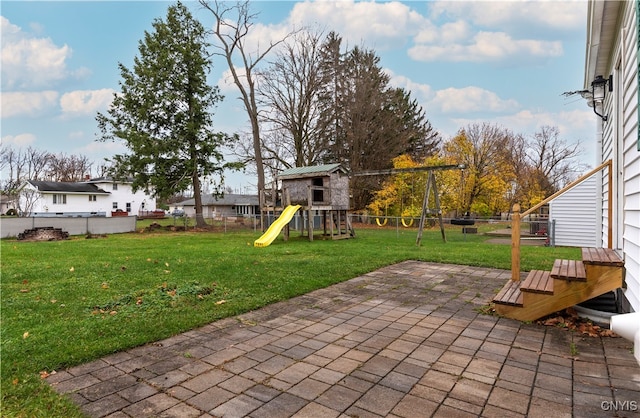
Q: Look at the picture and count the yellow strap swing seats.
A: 2